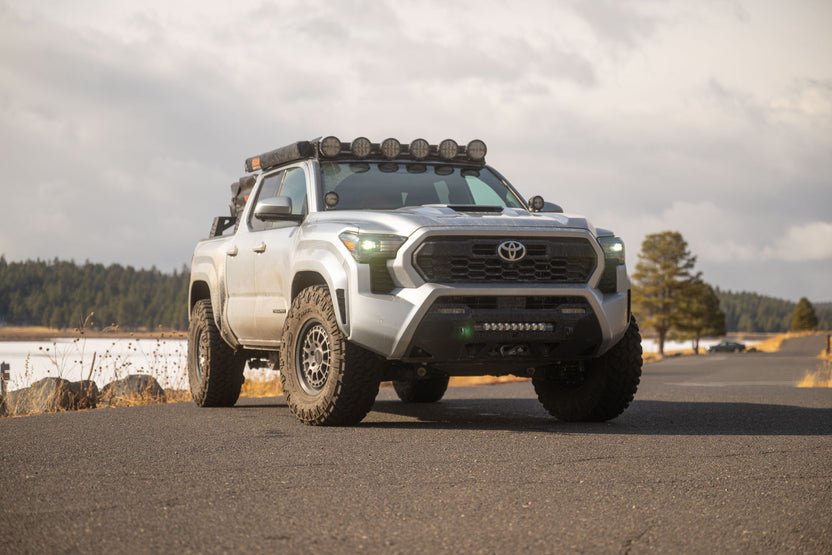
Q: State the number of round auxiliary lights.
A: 8